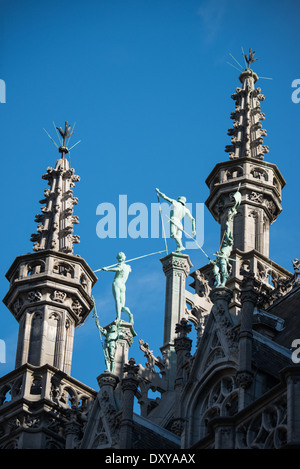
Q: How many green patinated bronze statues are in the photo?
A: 4